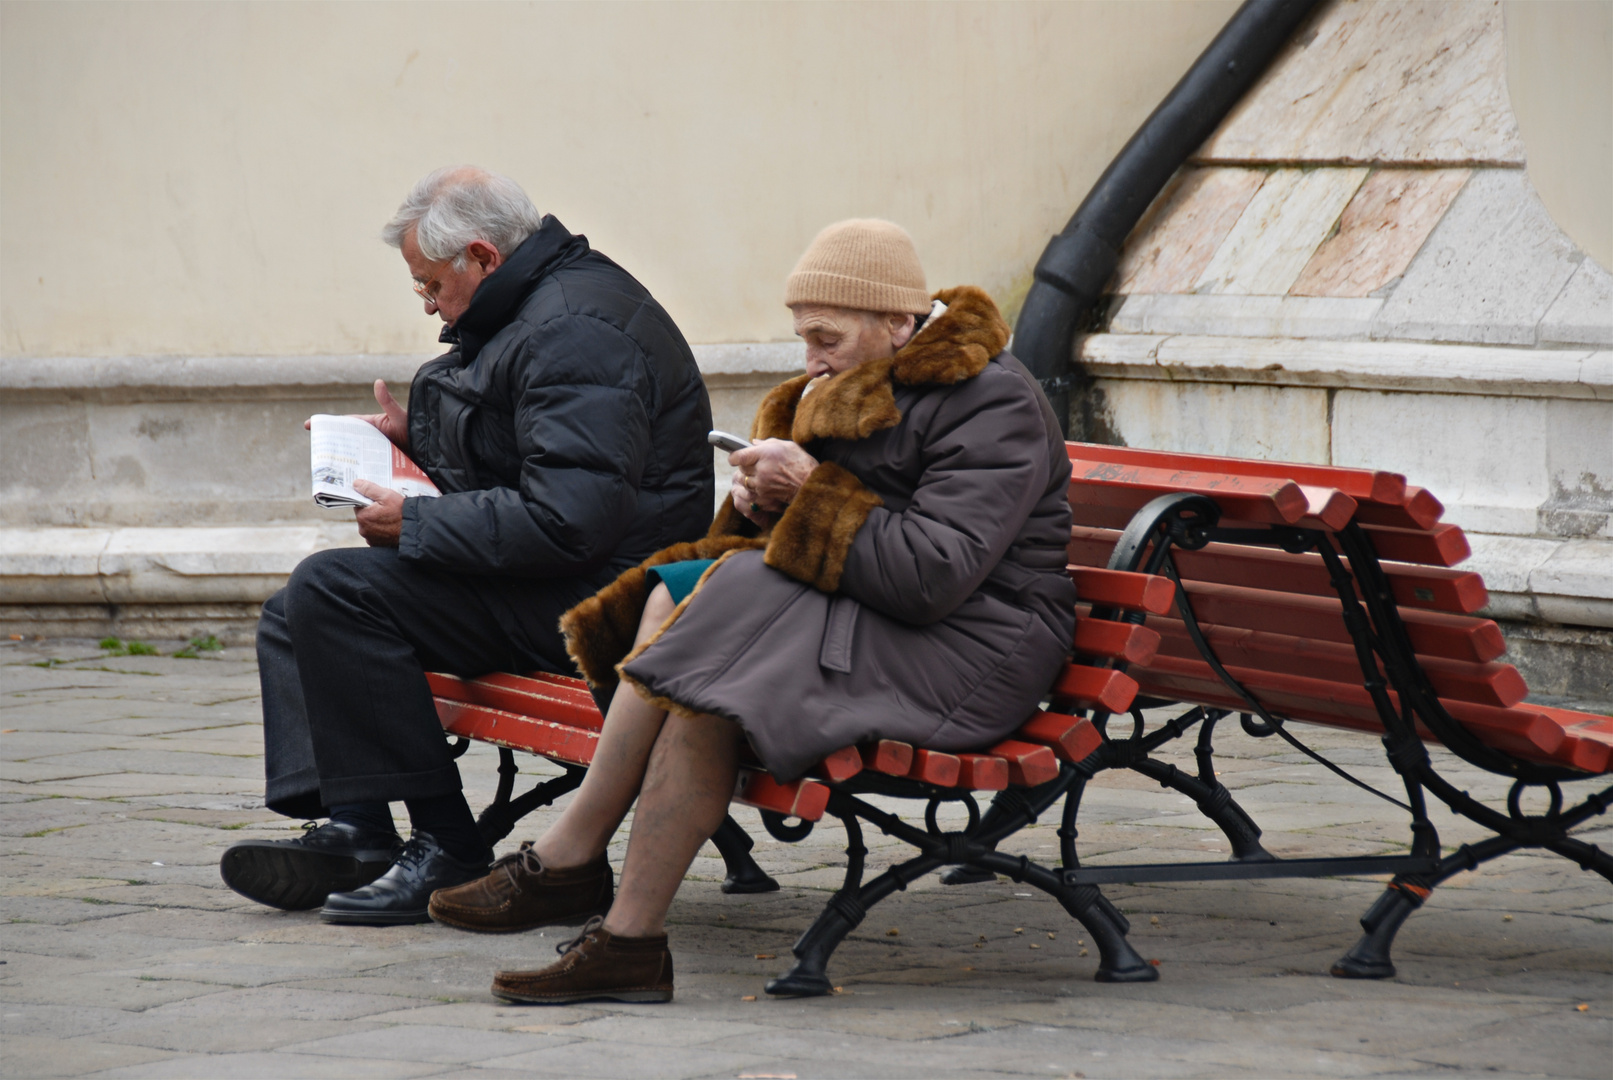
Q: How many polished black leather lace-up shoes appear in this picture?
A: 2